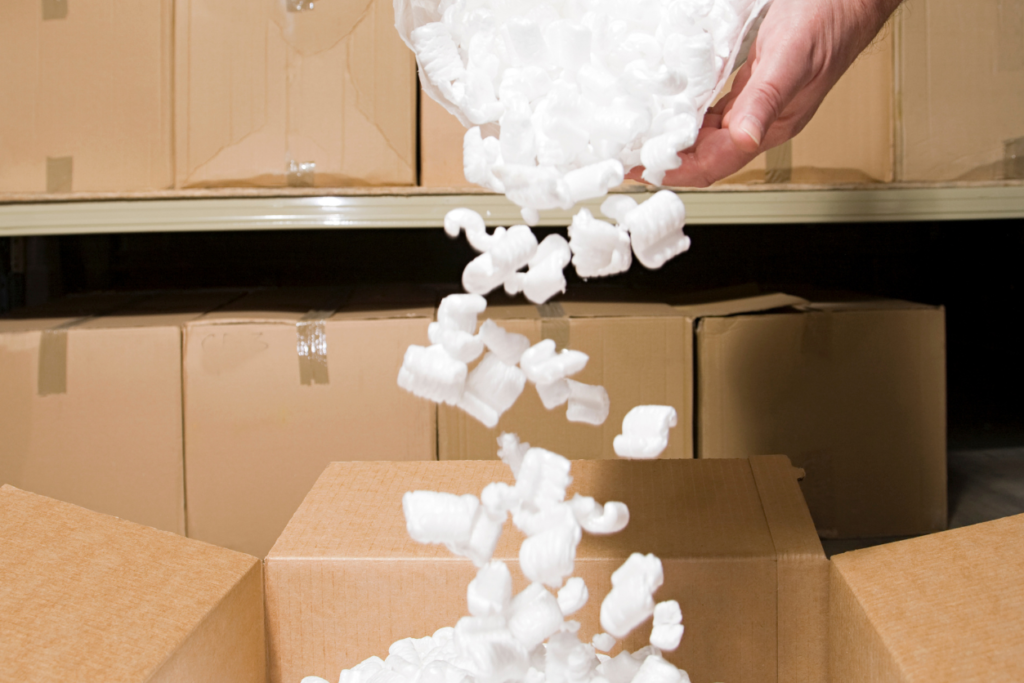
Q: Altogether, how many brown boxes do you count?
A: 10